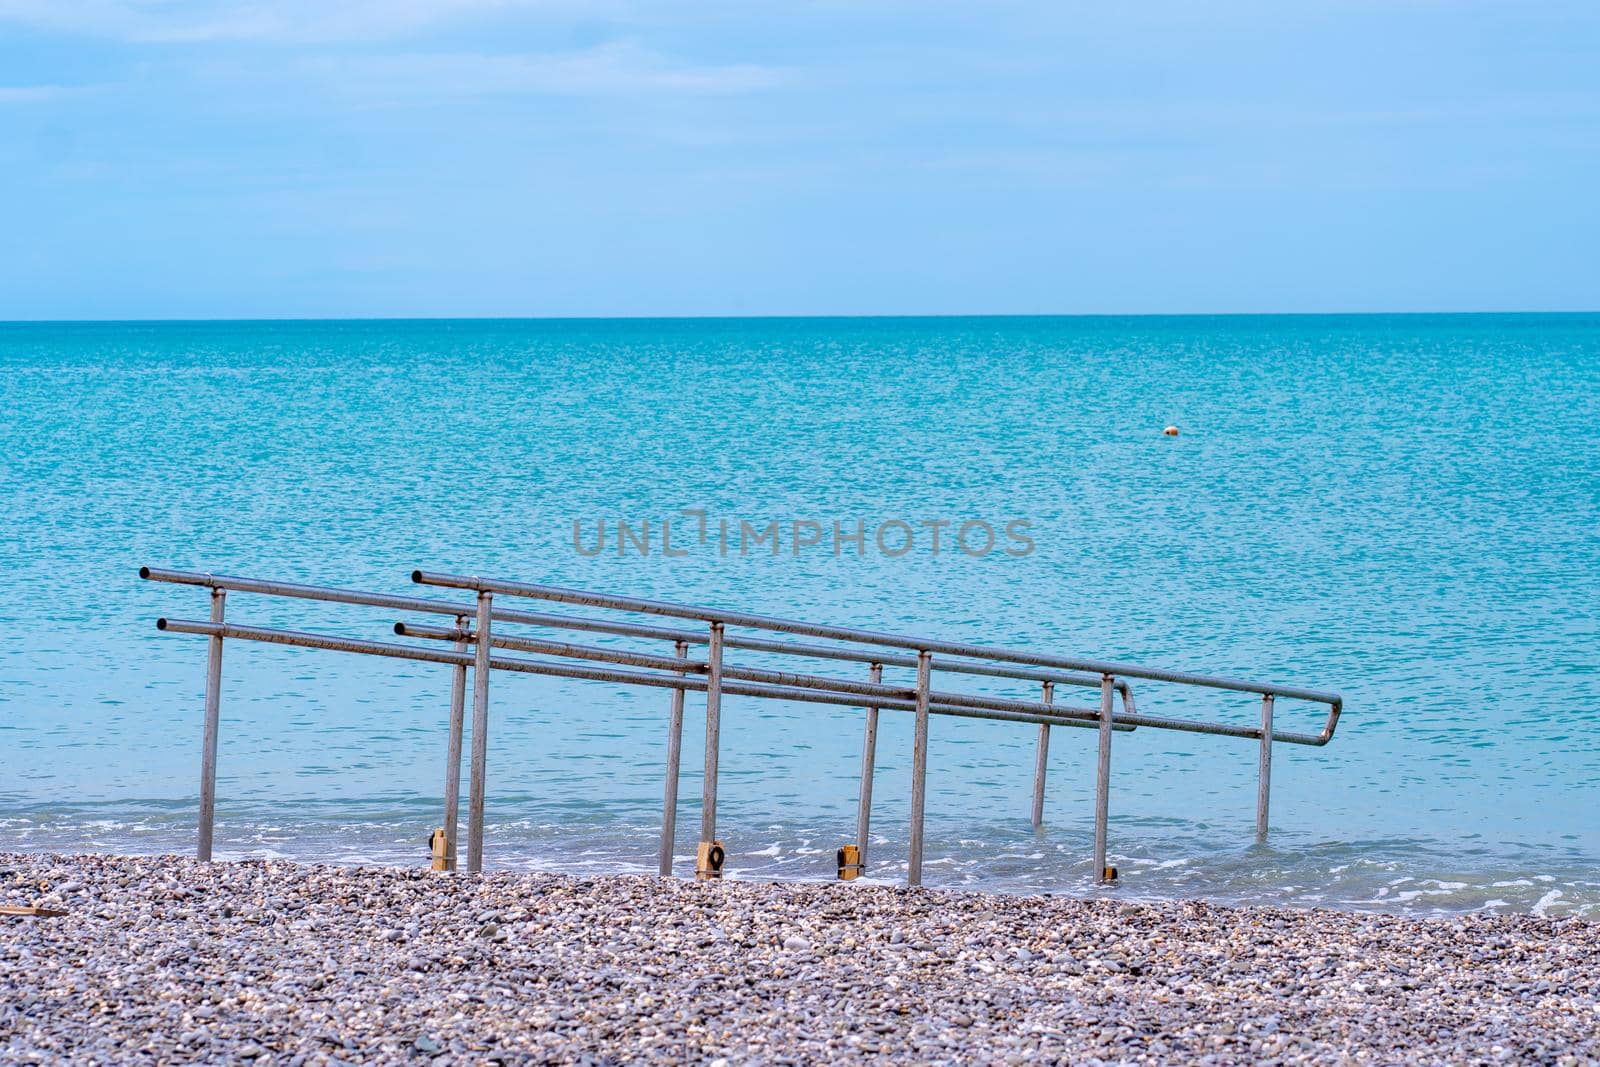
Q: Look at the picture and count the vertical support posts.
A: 10